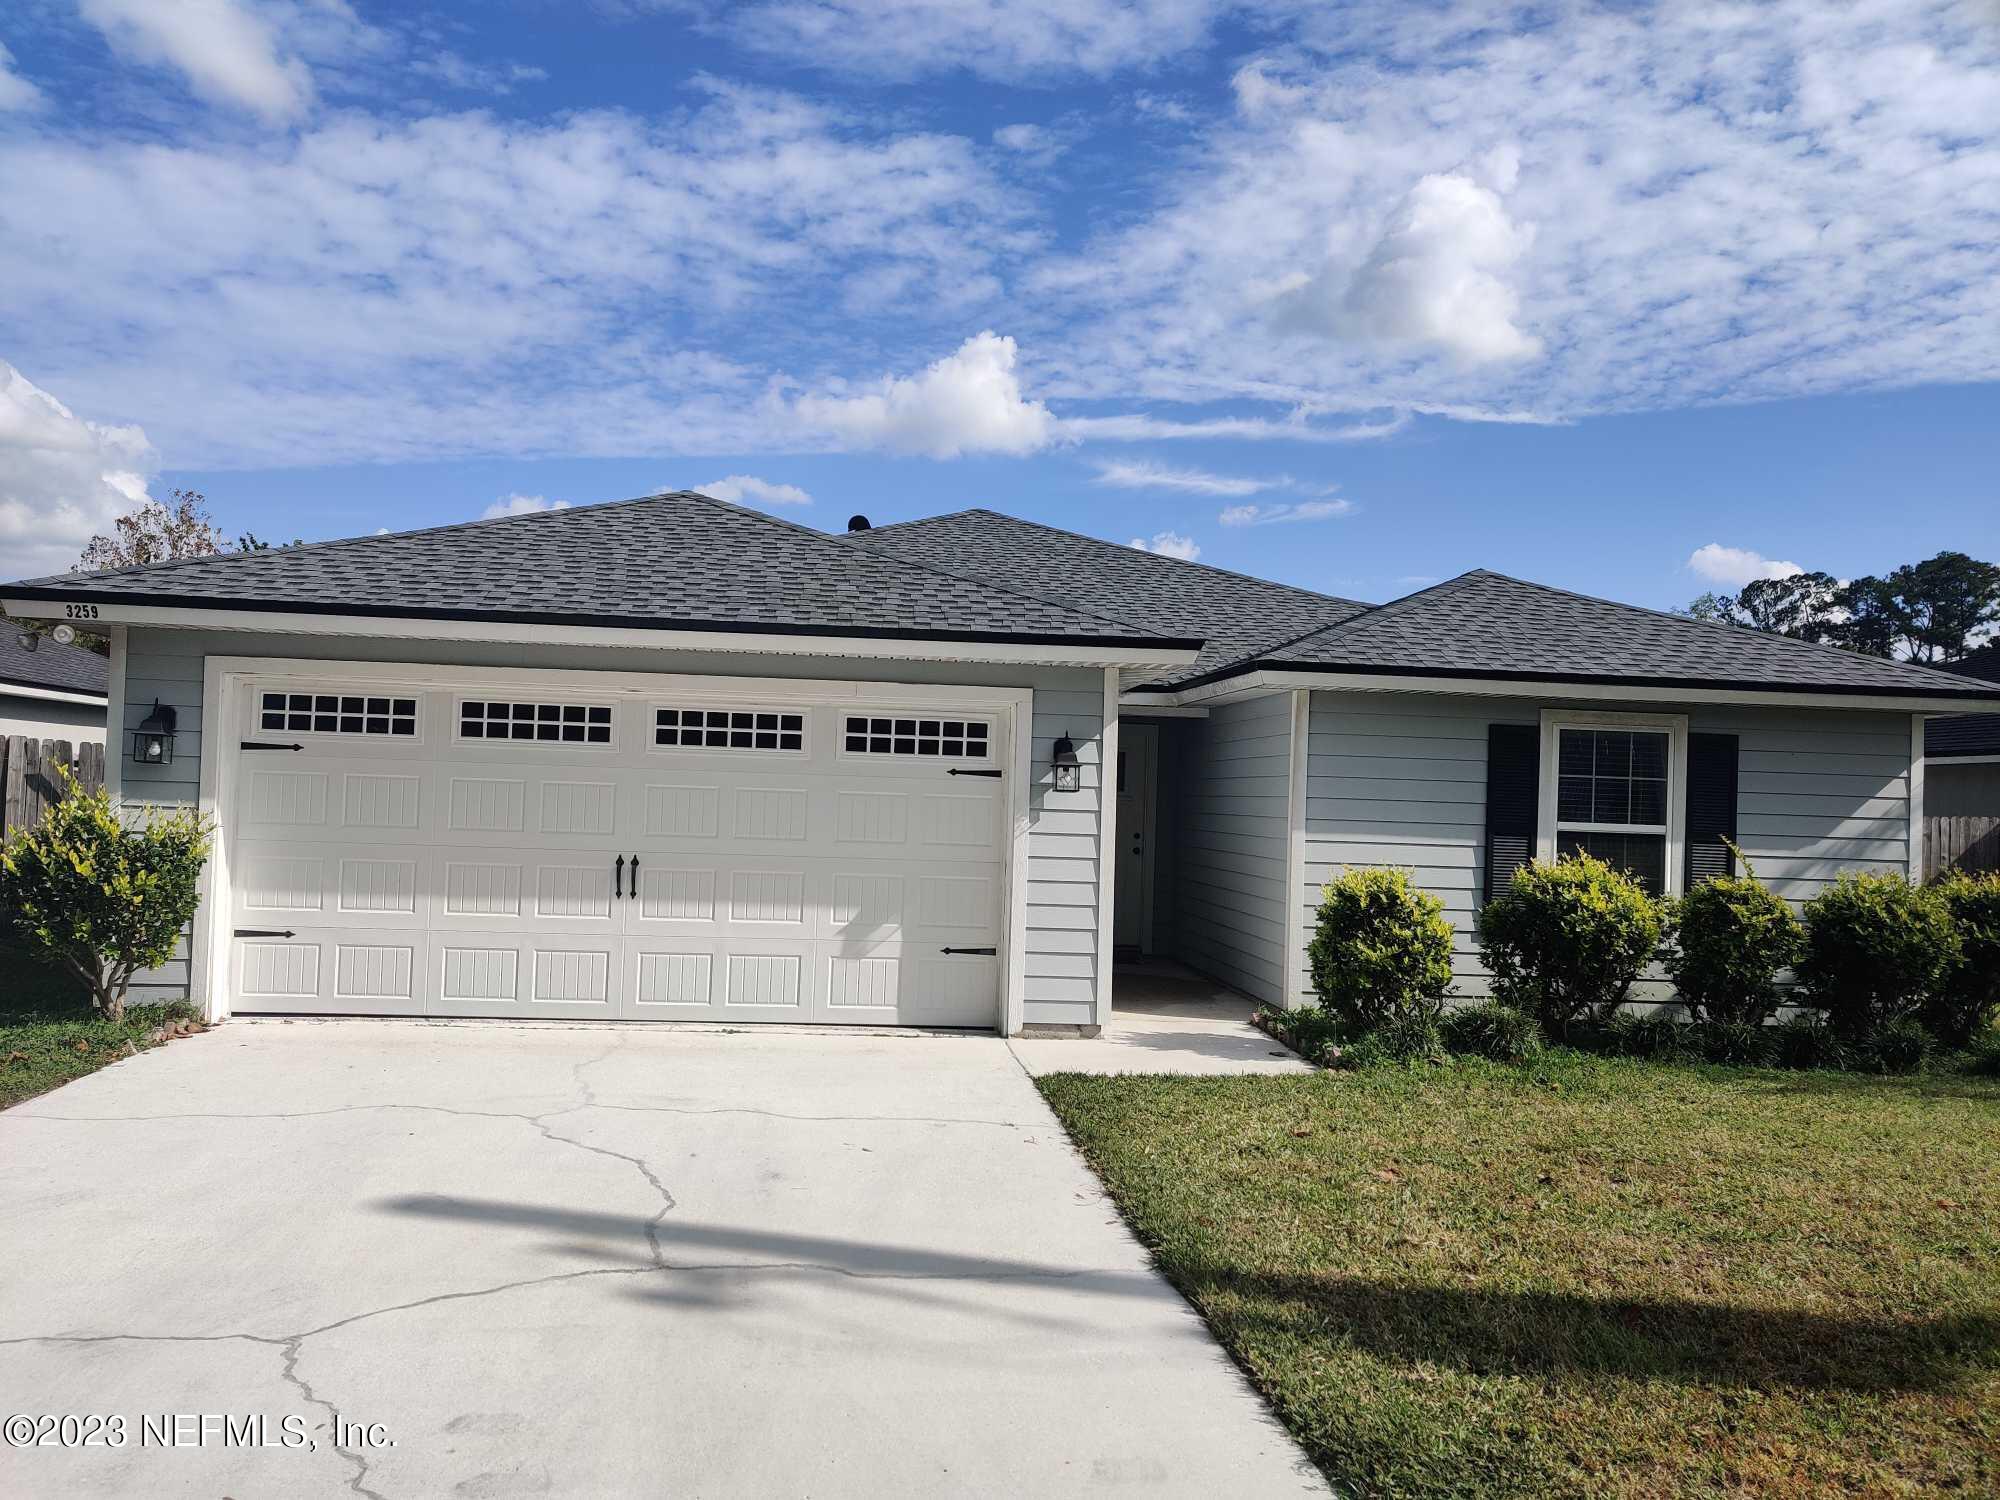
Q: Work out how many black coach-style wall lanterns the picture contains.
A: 2